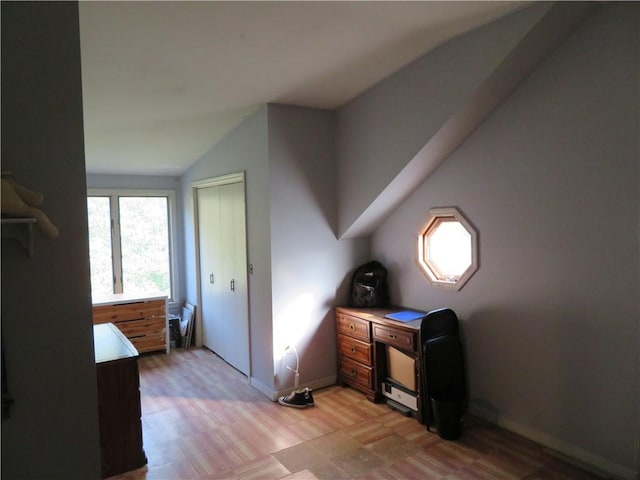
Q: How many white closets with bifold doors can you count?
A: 1